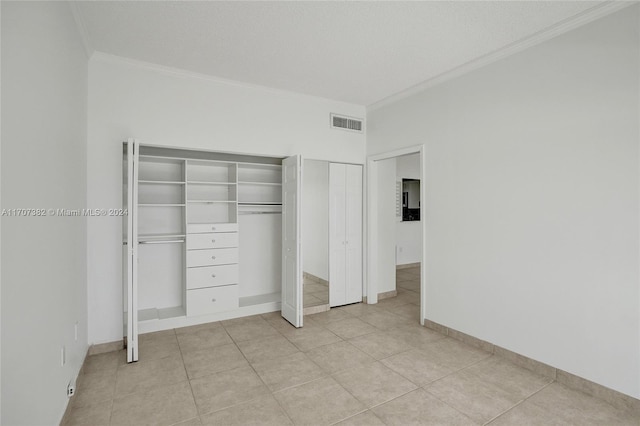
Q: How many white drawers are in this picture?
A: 5